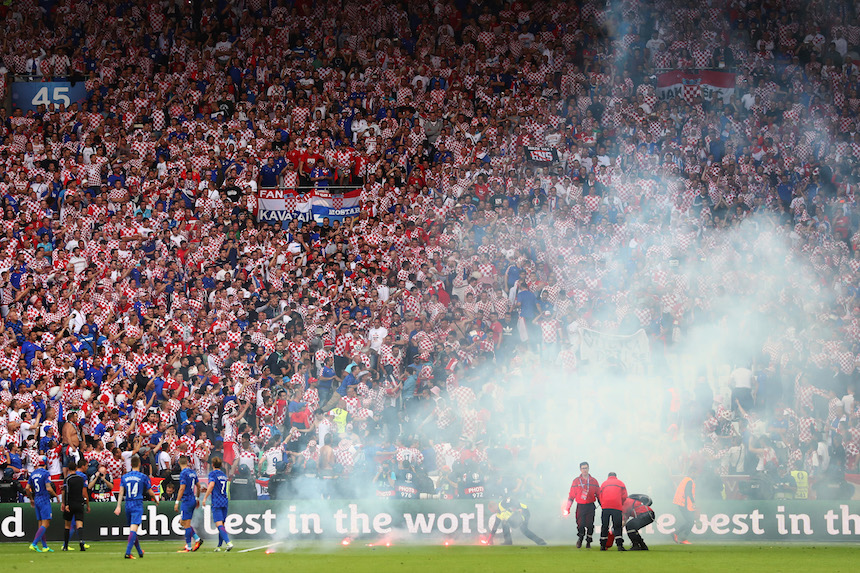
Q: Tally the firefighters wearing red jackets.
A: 3